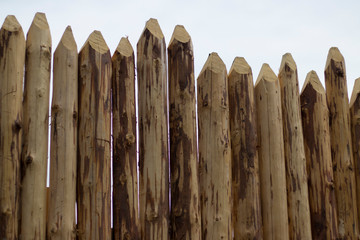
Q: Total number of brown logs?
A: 14